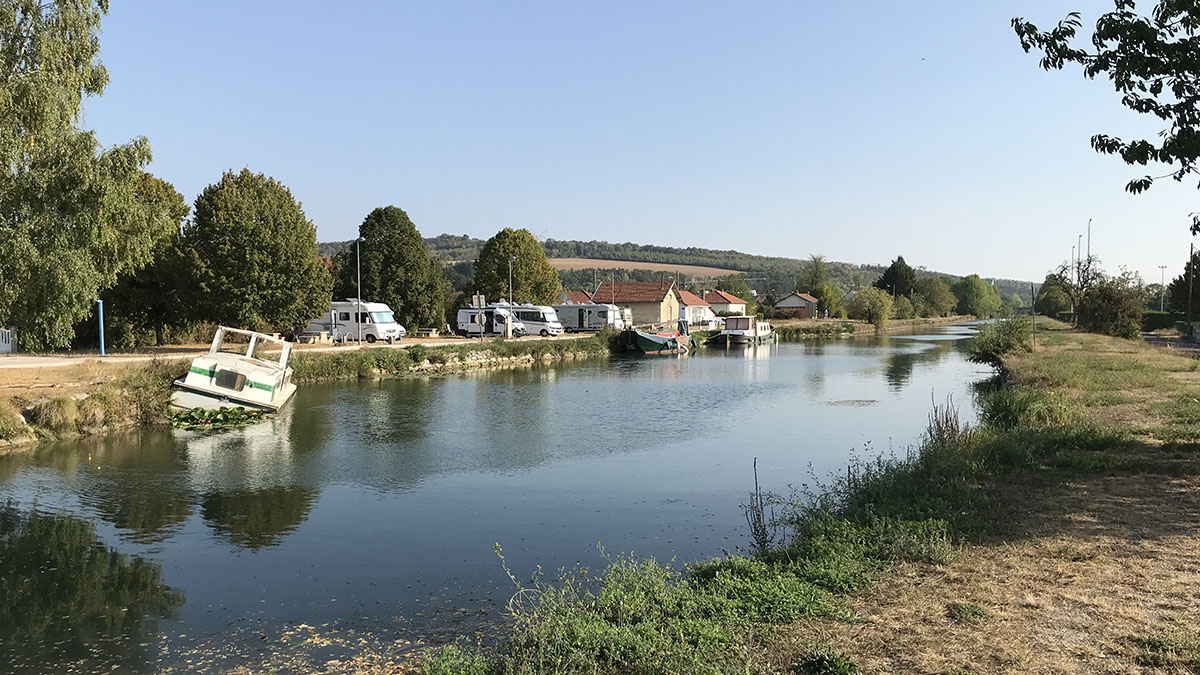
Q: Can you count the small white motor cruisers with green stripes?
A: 1